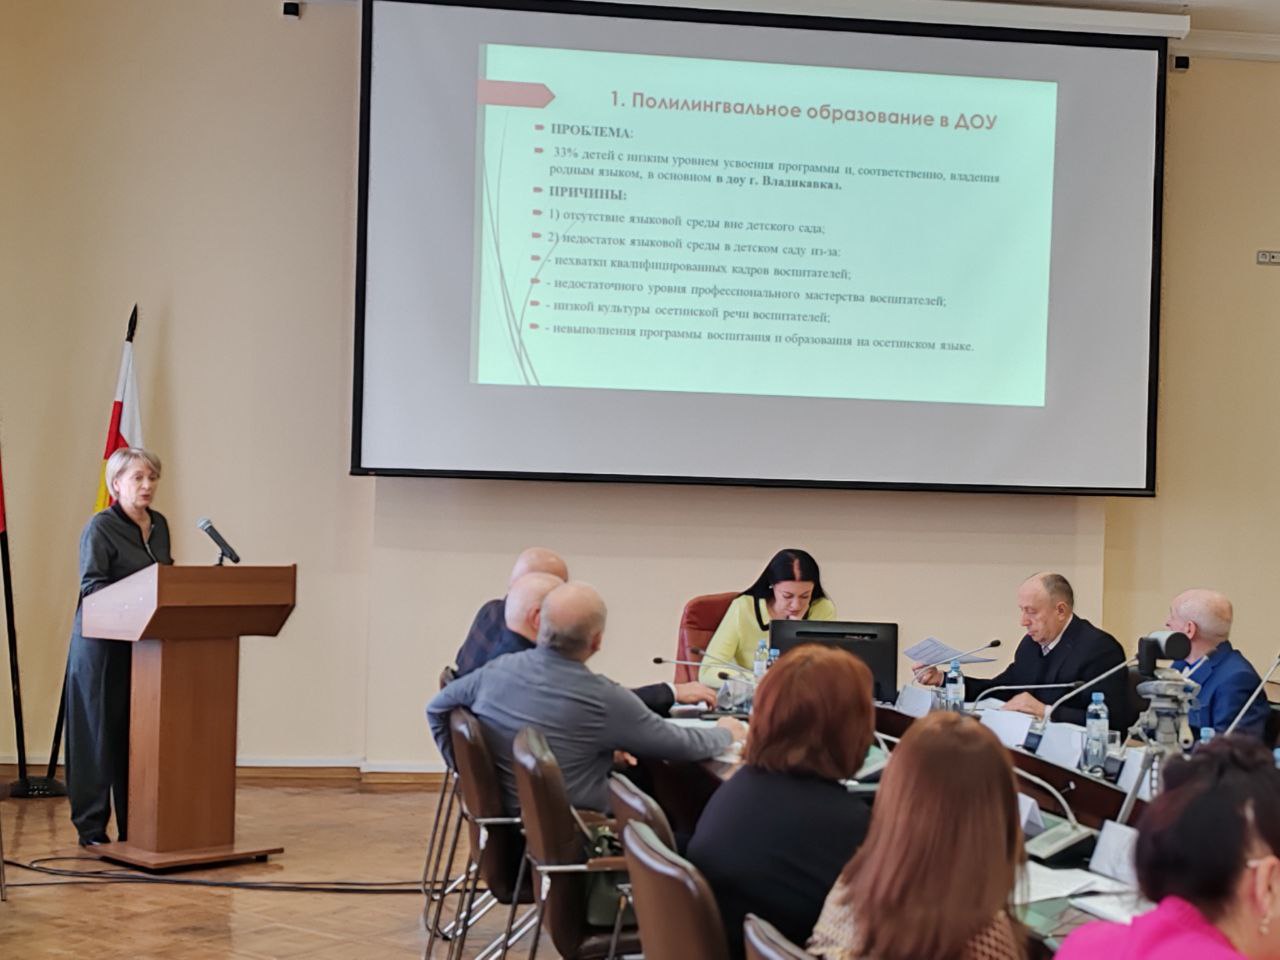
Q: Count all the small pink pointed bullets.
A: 9